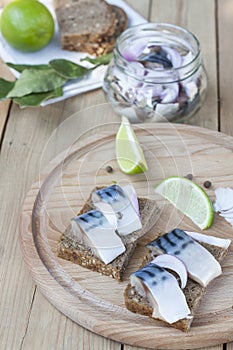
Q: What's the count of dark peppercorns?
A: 3